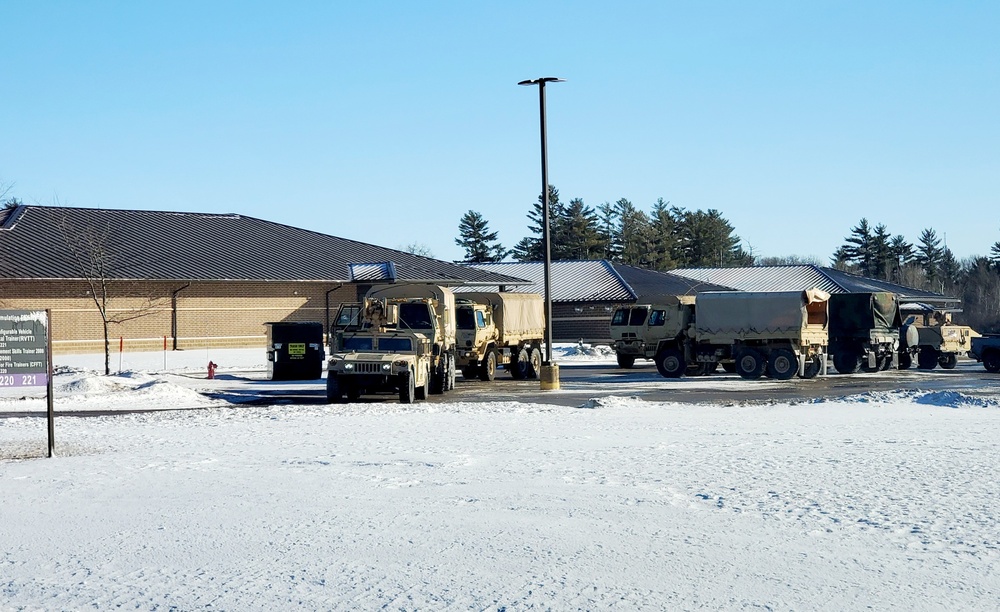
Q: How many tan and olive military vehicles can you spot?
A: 6